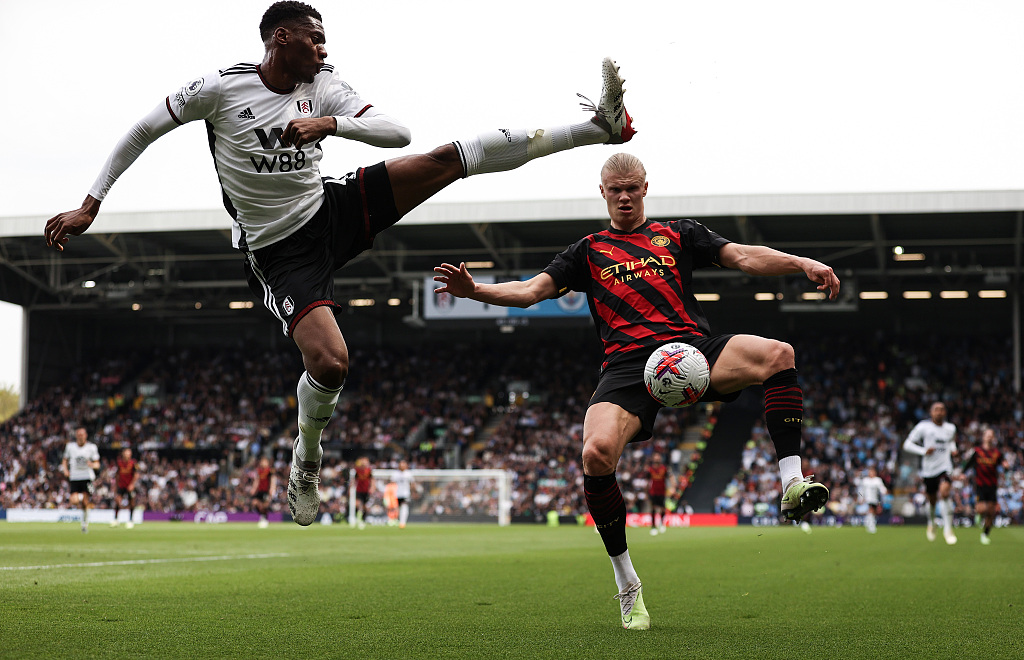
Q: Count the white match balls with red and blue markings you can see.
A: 1